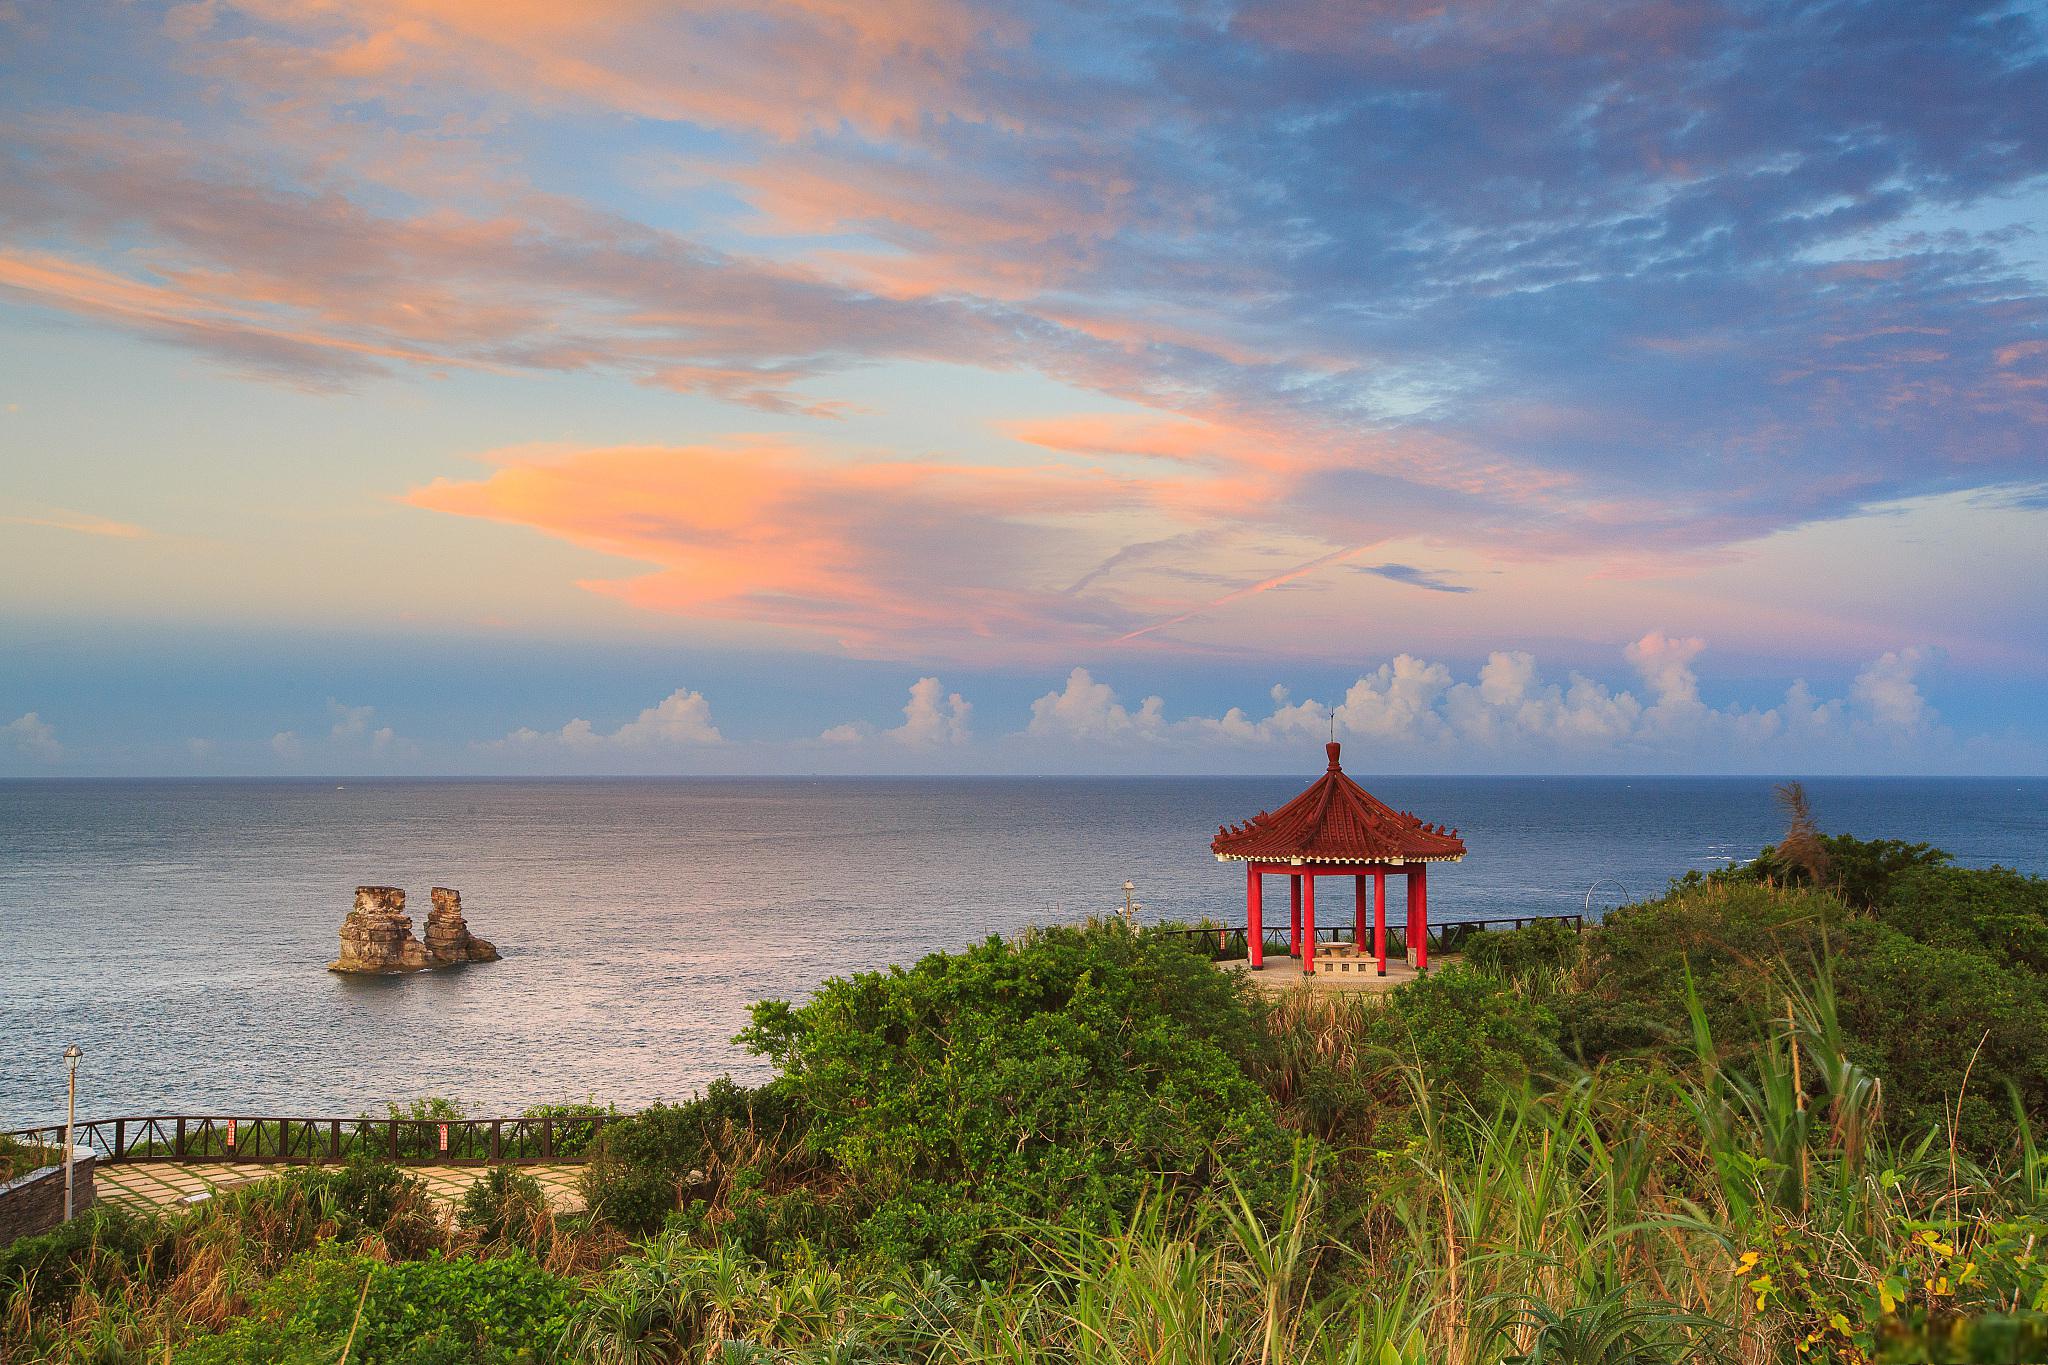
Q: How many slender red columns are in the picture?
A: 8